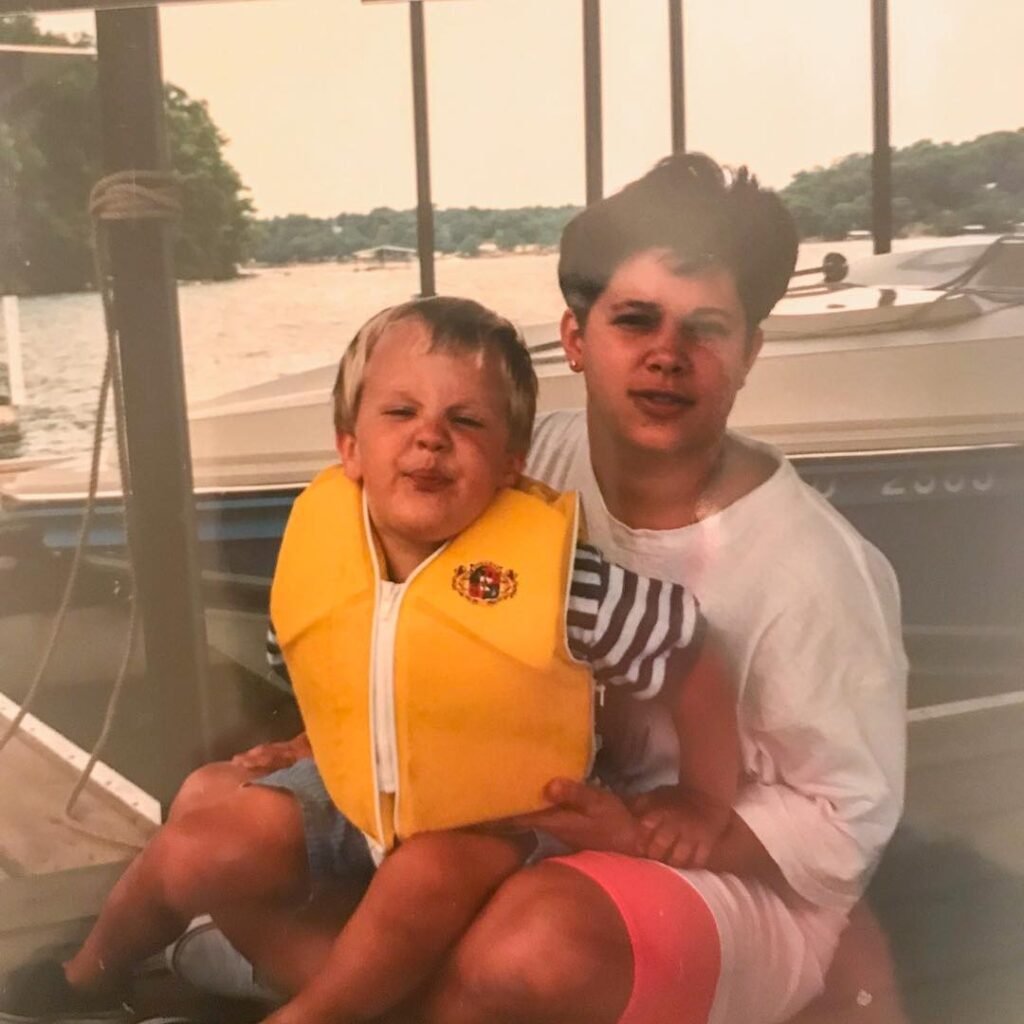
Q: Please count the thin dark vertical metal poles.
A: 4